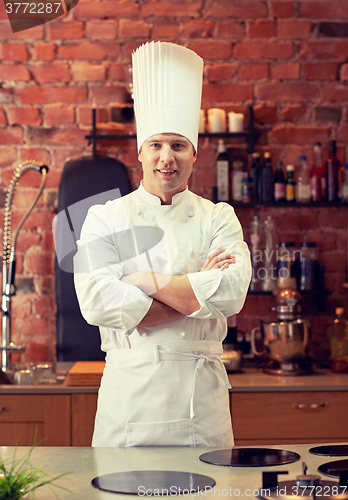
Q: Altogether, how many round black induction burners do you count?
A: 4